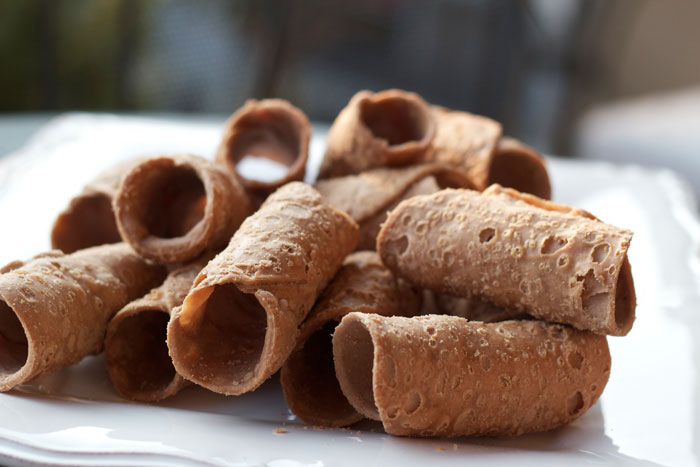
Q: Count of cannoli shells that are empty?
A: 12